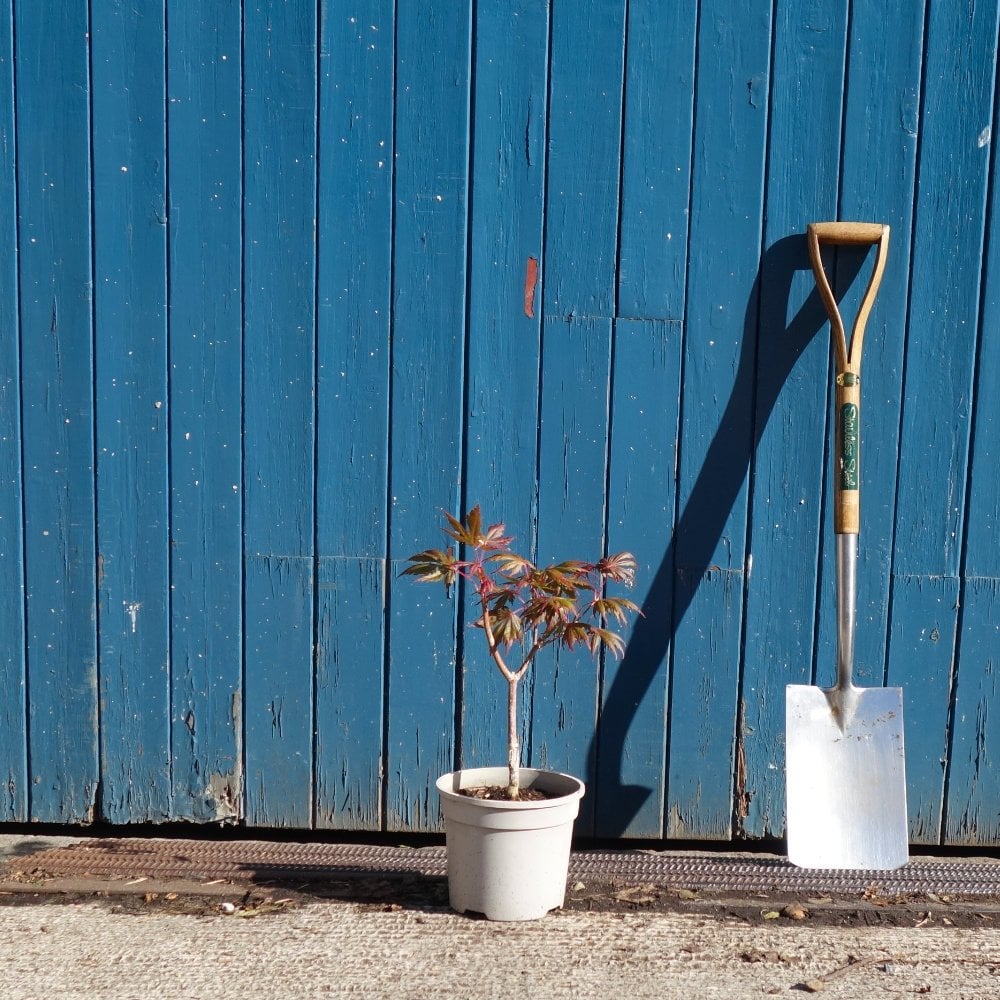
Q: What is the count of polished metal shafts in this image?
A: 1